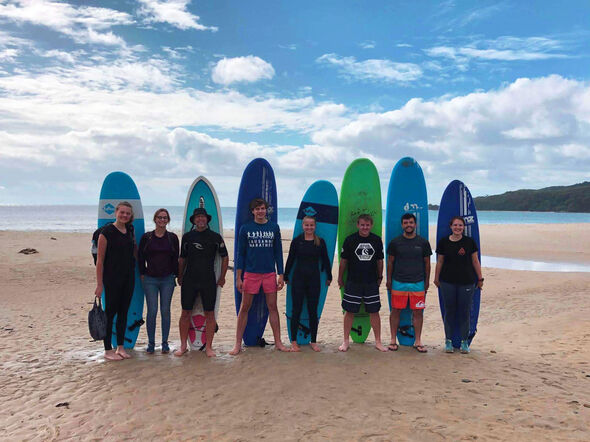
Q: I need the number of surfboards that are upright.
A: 7